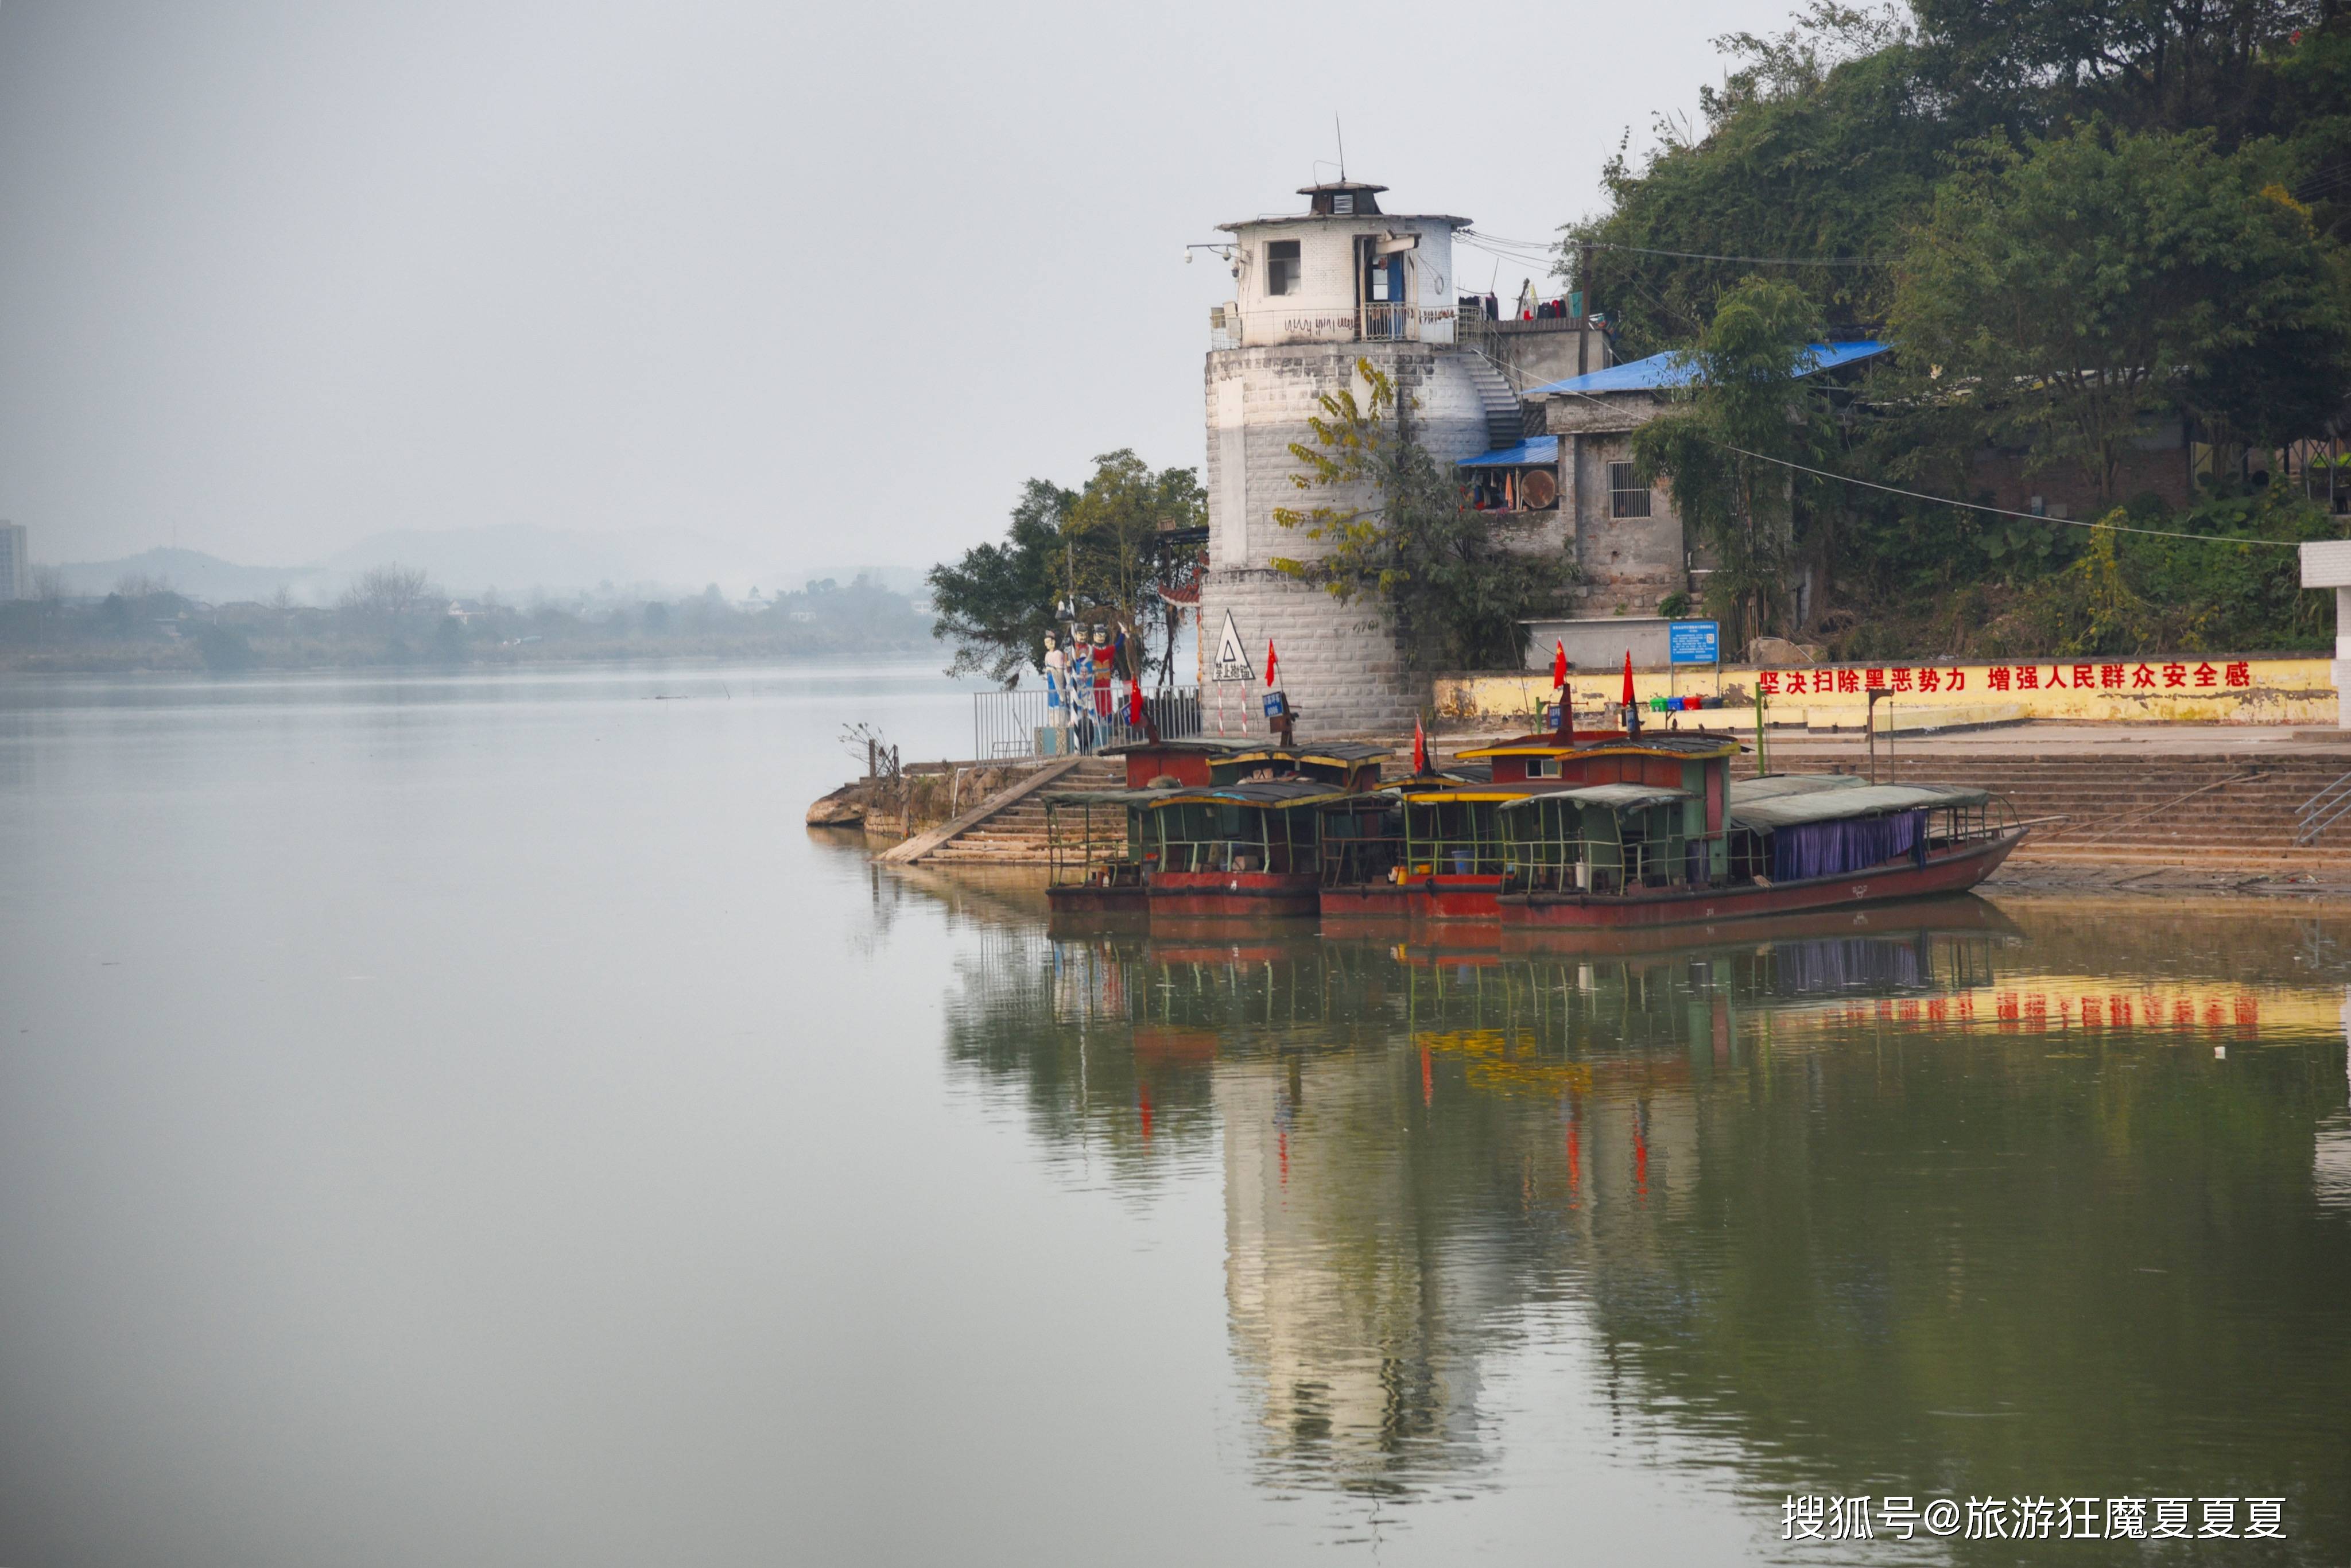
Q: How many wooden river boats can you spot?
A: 5